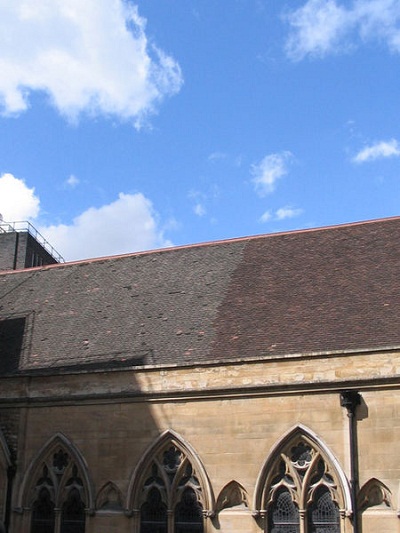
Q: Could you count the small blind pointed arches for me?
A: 3